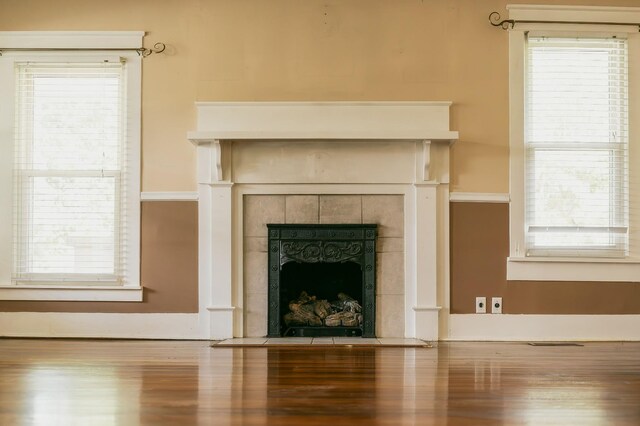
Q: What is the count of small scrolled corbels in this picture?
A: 2